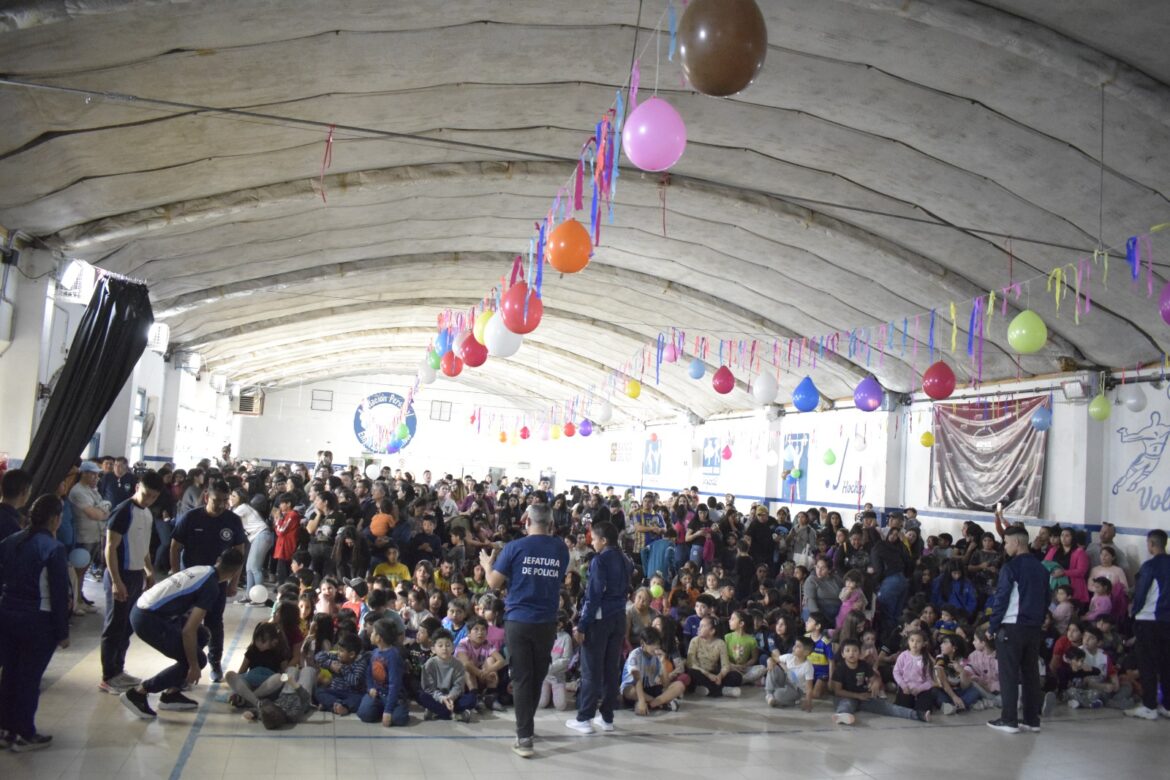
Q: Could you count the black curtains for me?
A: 1